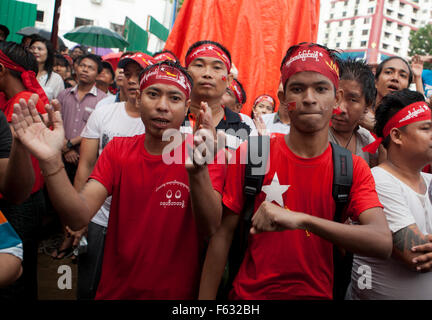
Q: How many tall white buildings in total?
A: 1